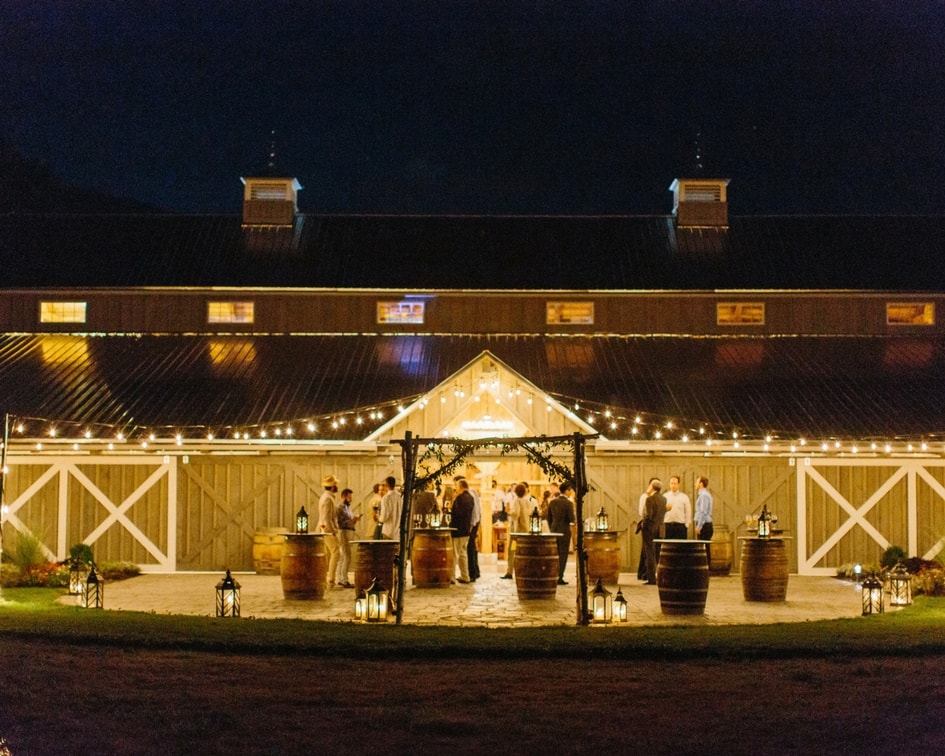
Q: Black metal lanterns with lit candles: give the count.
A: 14